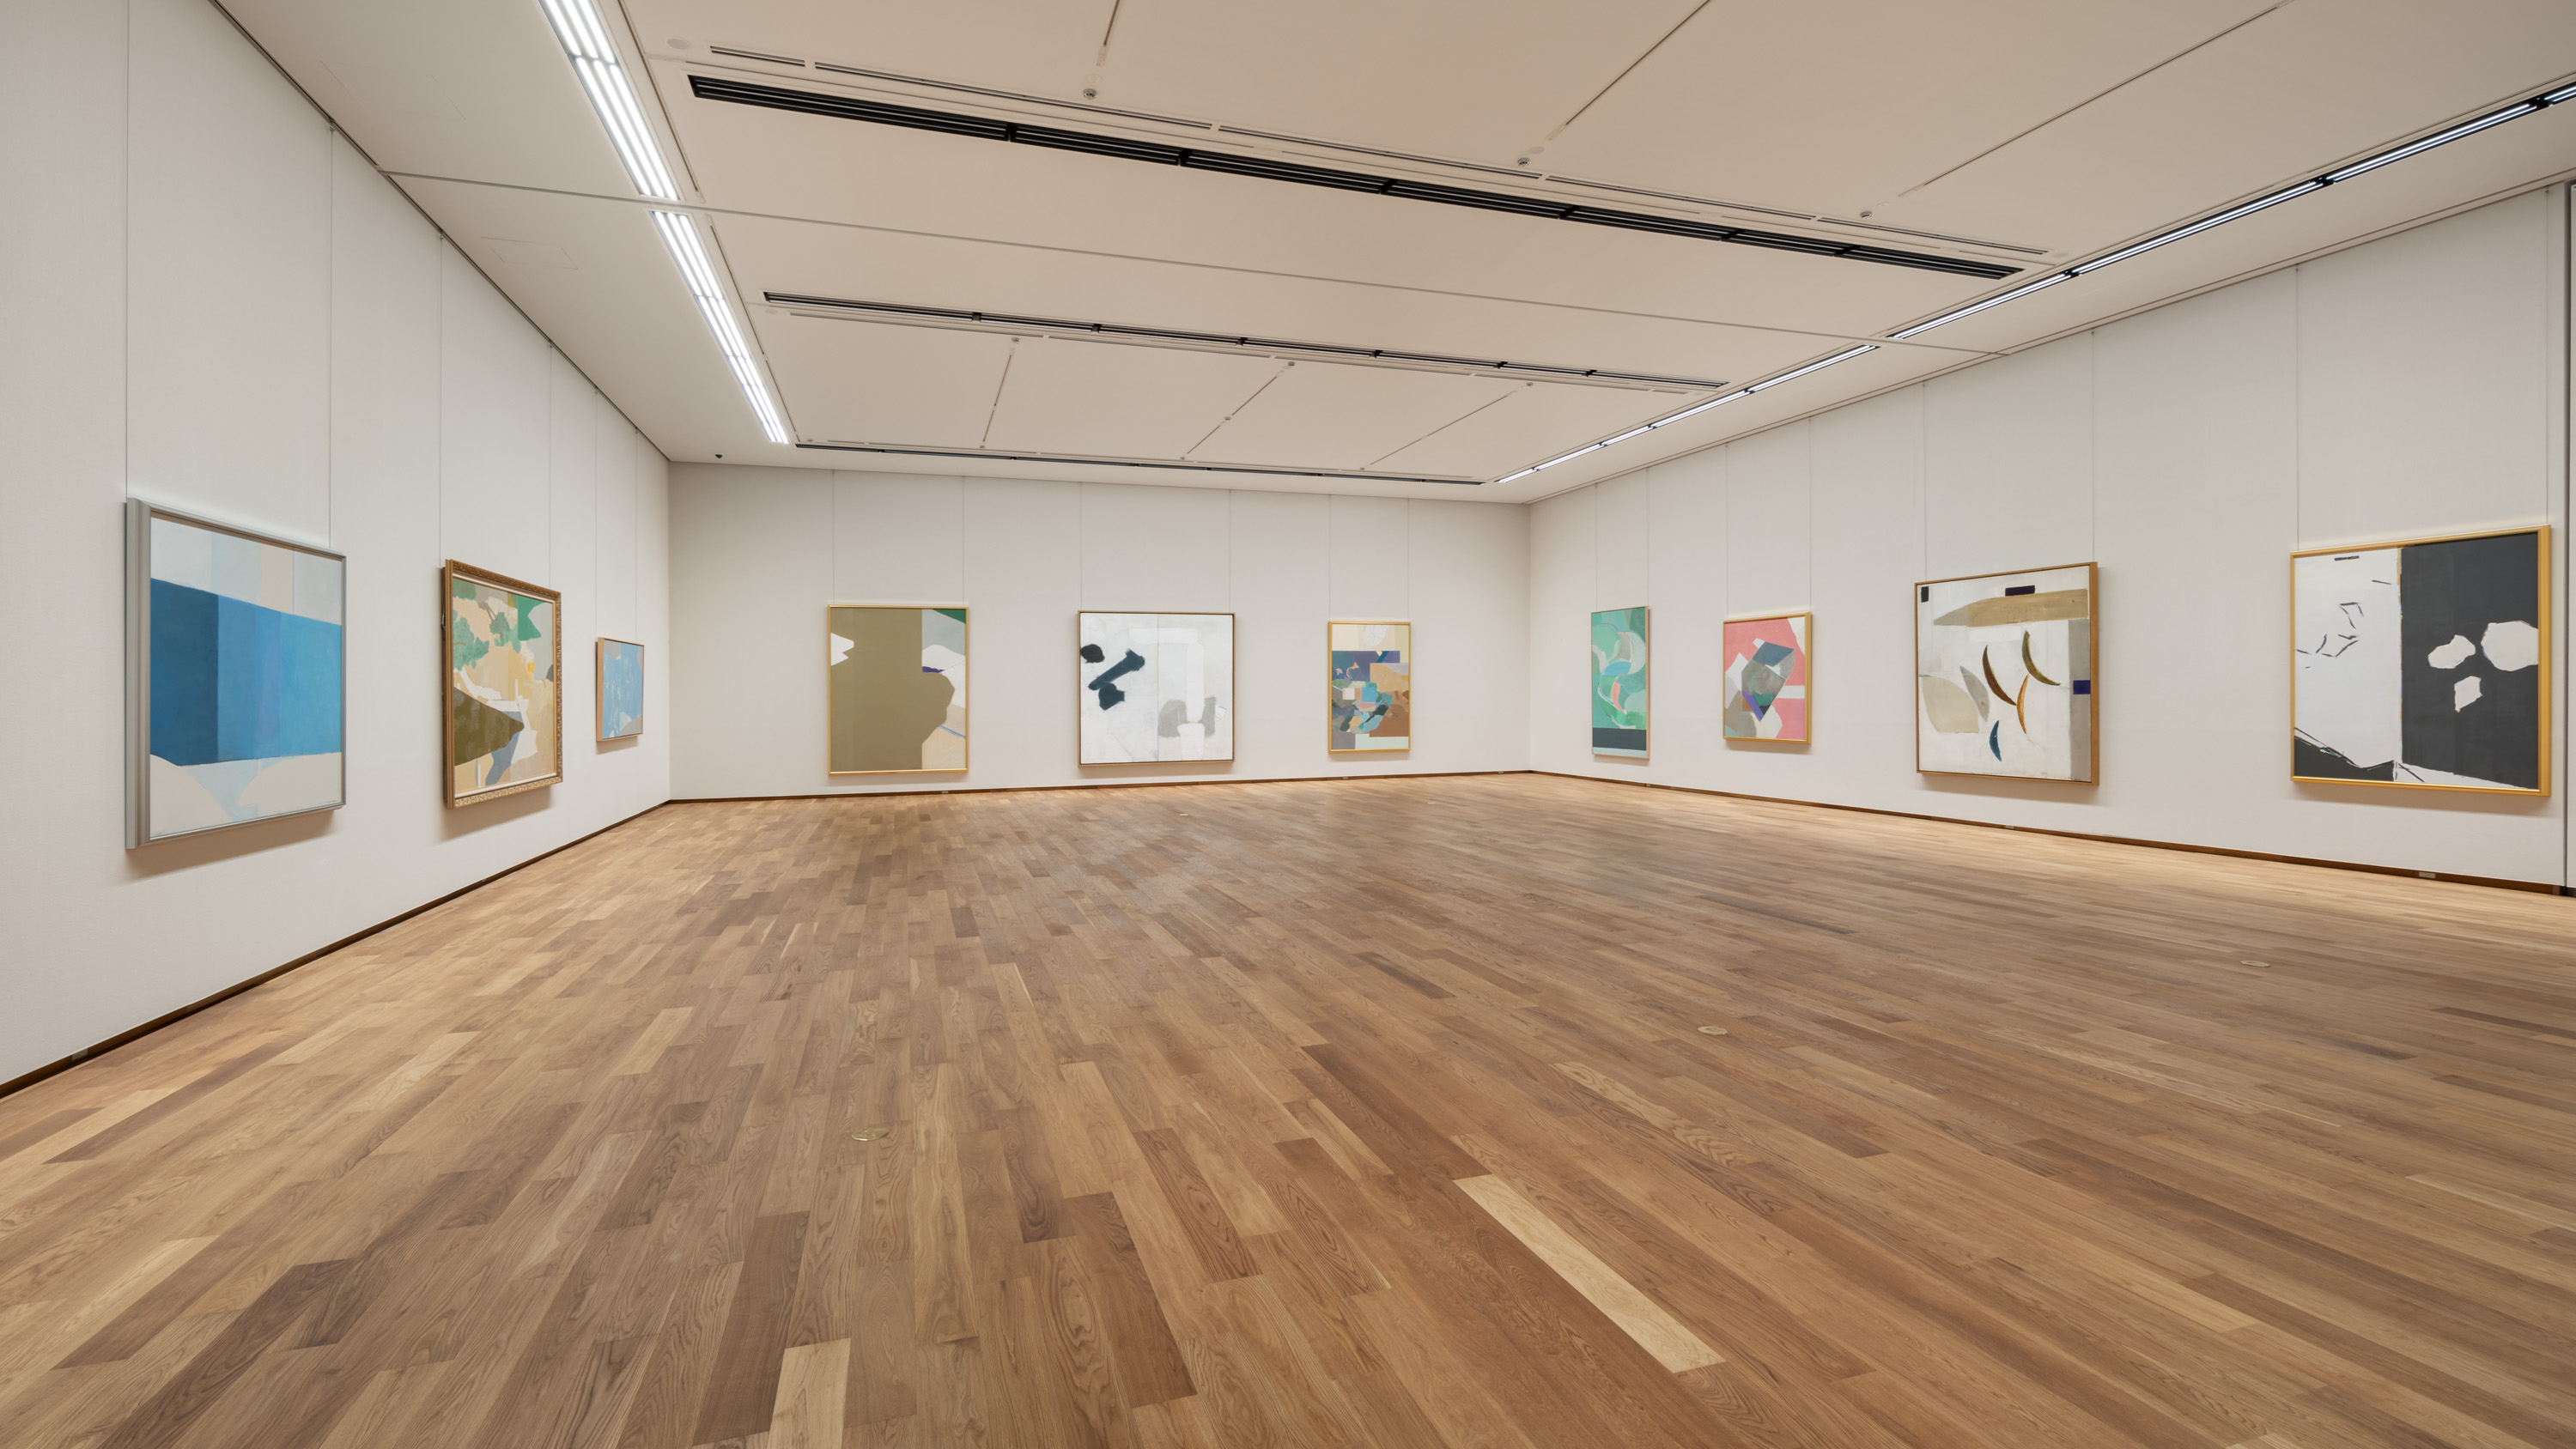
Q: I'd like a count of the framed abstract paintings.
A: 10